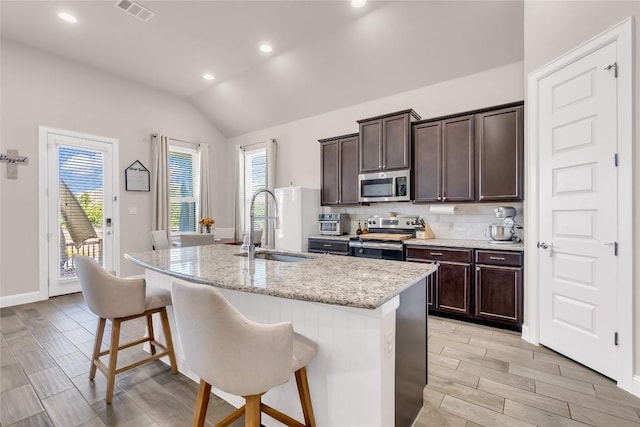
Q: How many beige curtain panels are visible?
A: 4